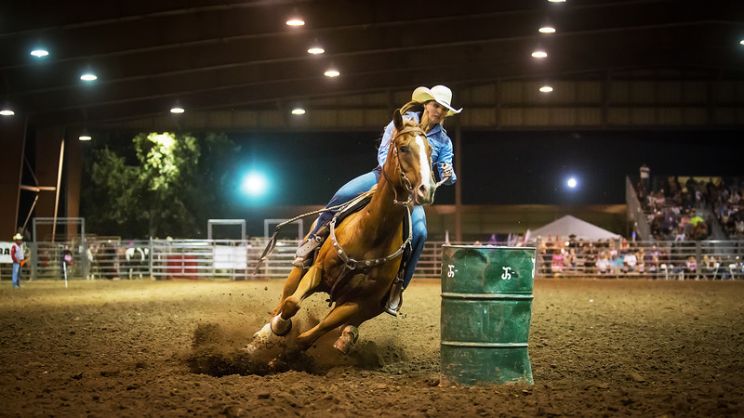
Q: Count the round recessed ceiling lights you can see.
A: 14